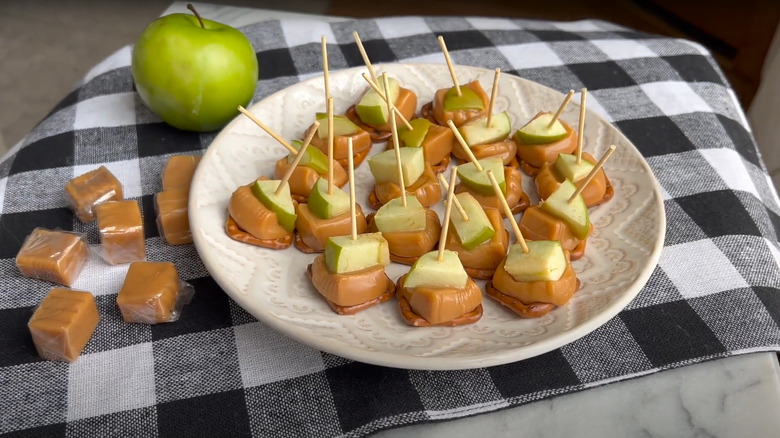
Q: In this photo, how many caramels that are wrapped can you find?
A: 7